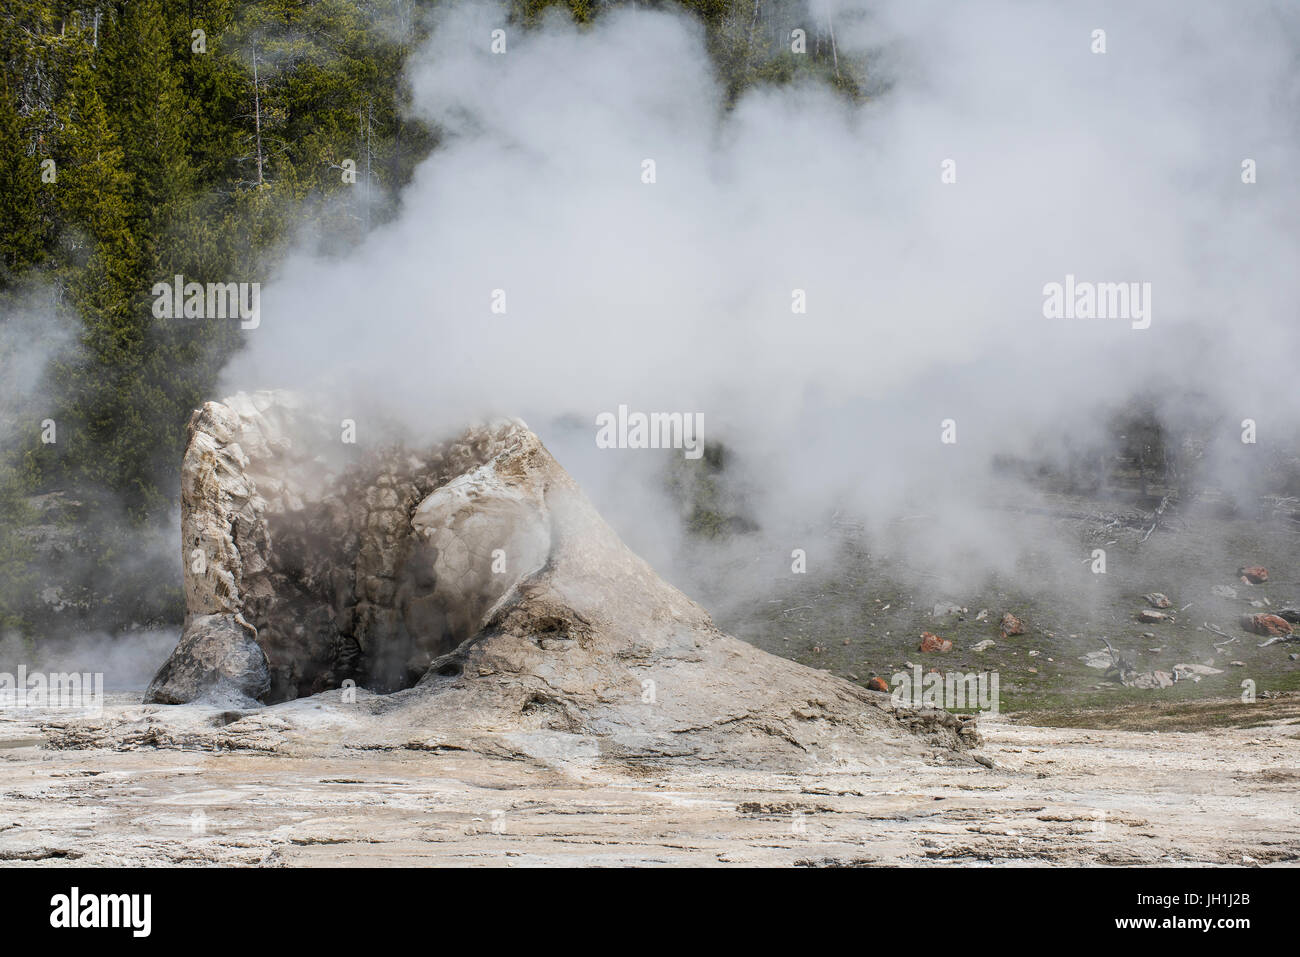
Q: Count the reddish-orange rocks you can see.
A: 5